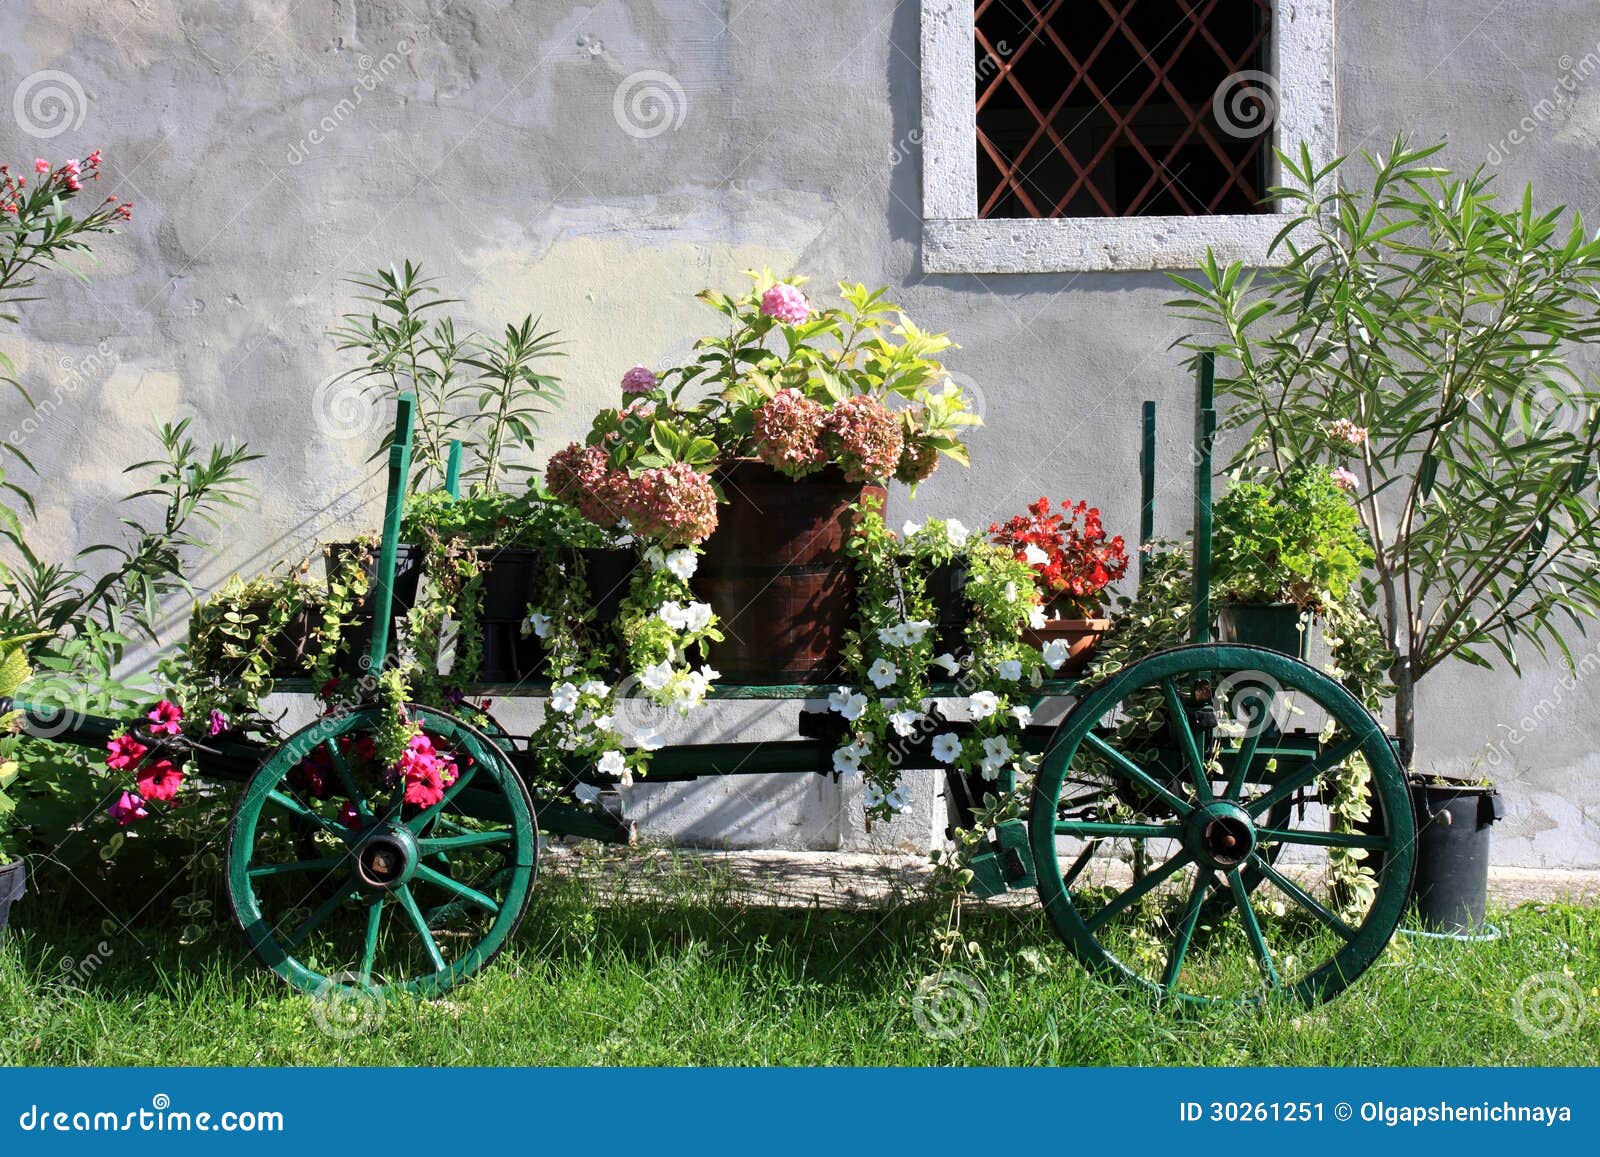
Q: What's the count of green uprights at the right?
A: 2